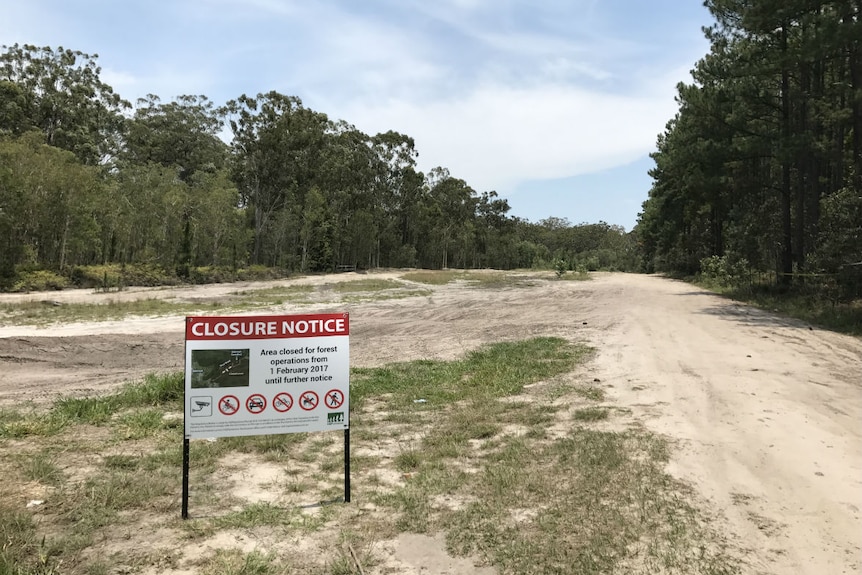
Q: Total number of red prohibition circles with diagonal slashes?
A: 5